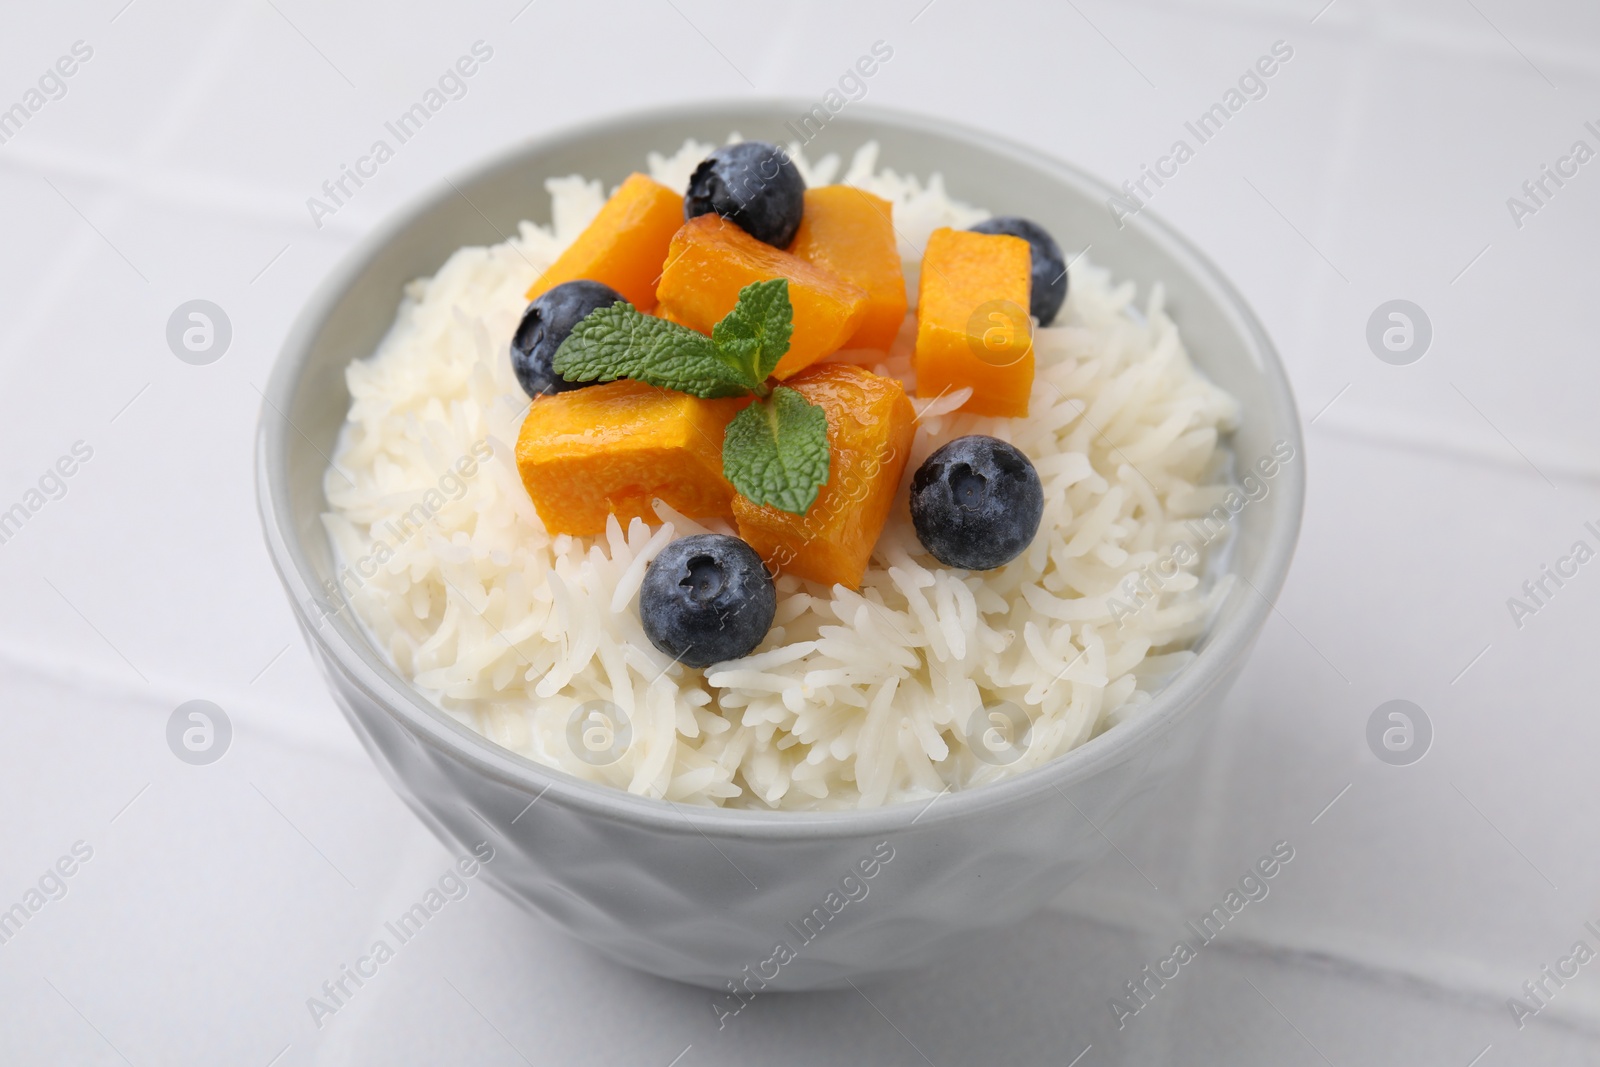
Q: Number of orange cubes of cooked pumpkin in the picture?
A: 6